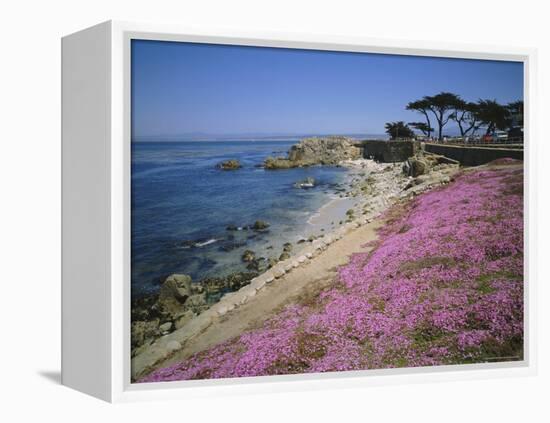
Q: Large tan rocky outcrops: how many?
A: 1